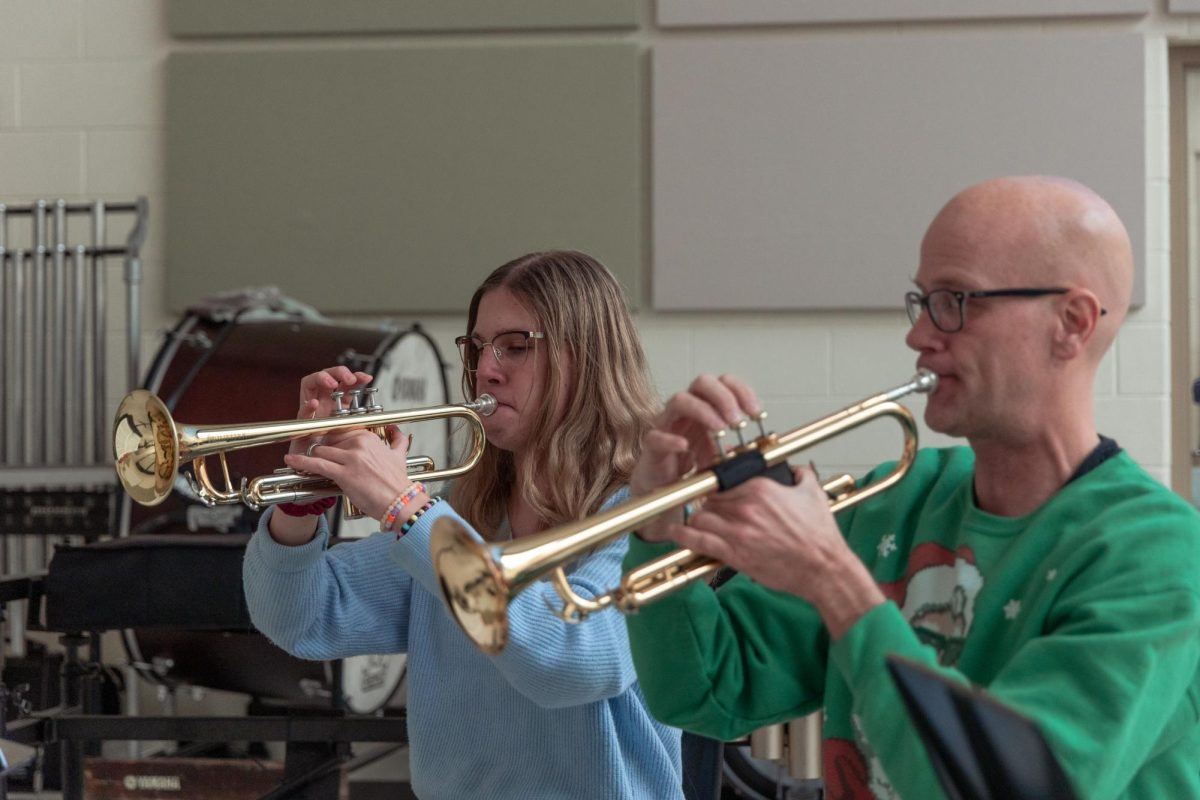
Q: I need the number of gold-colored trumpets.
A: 2